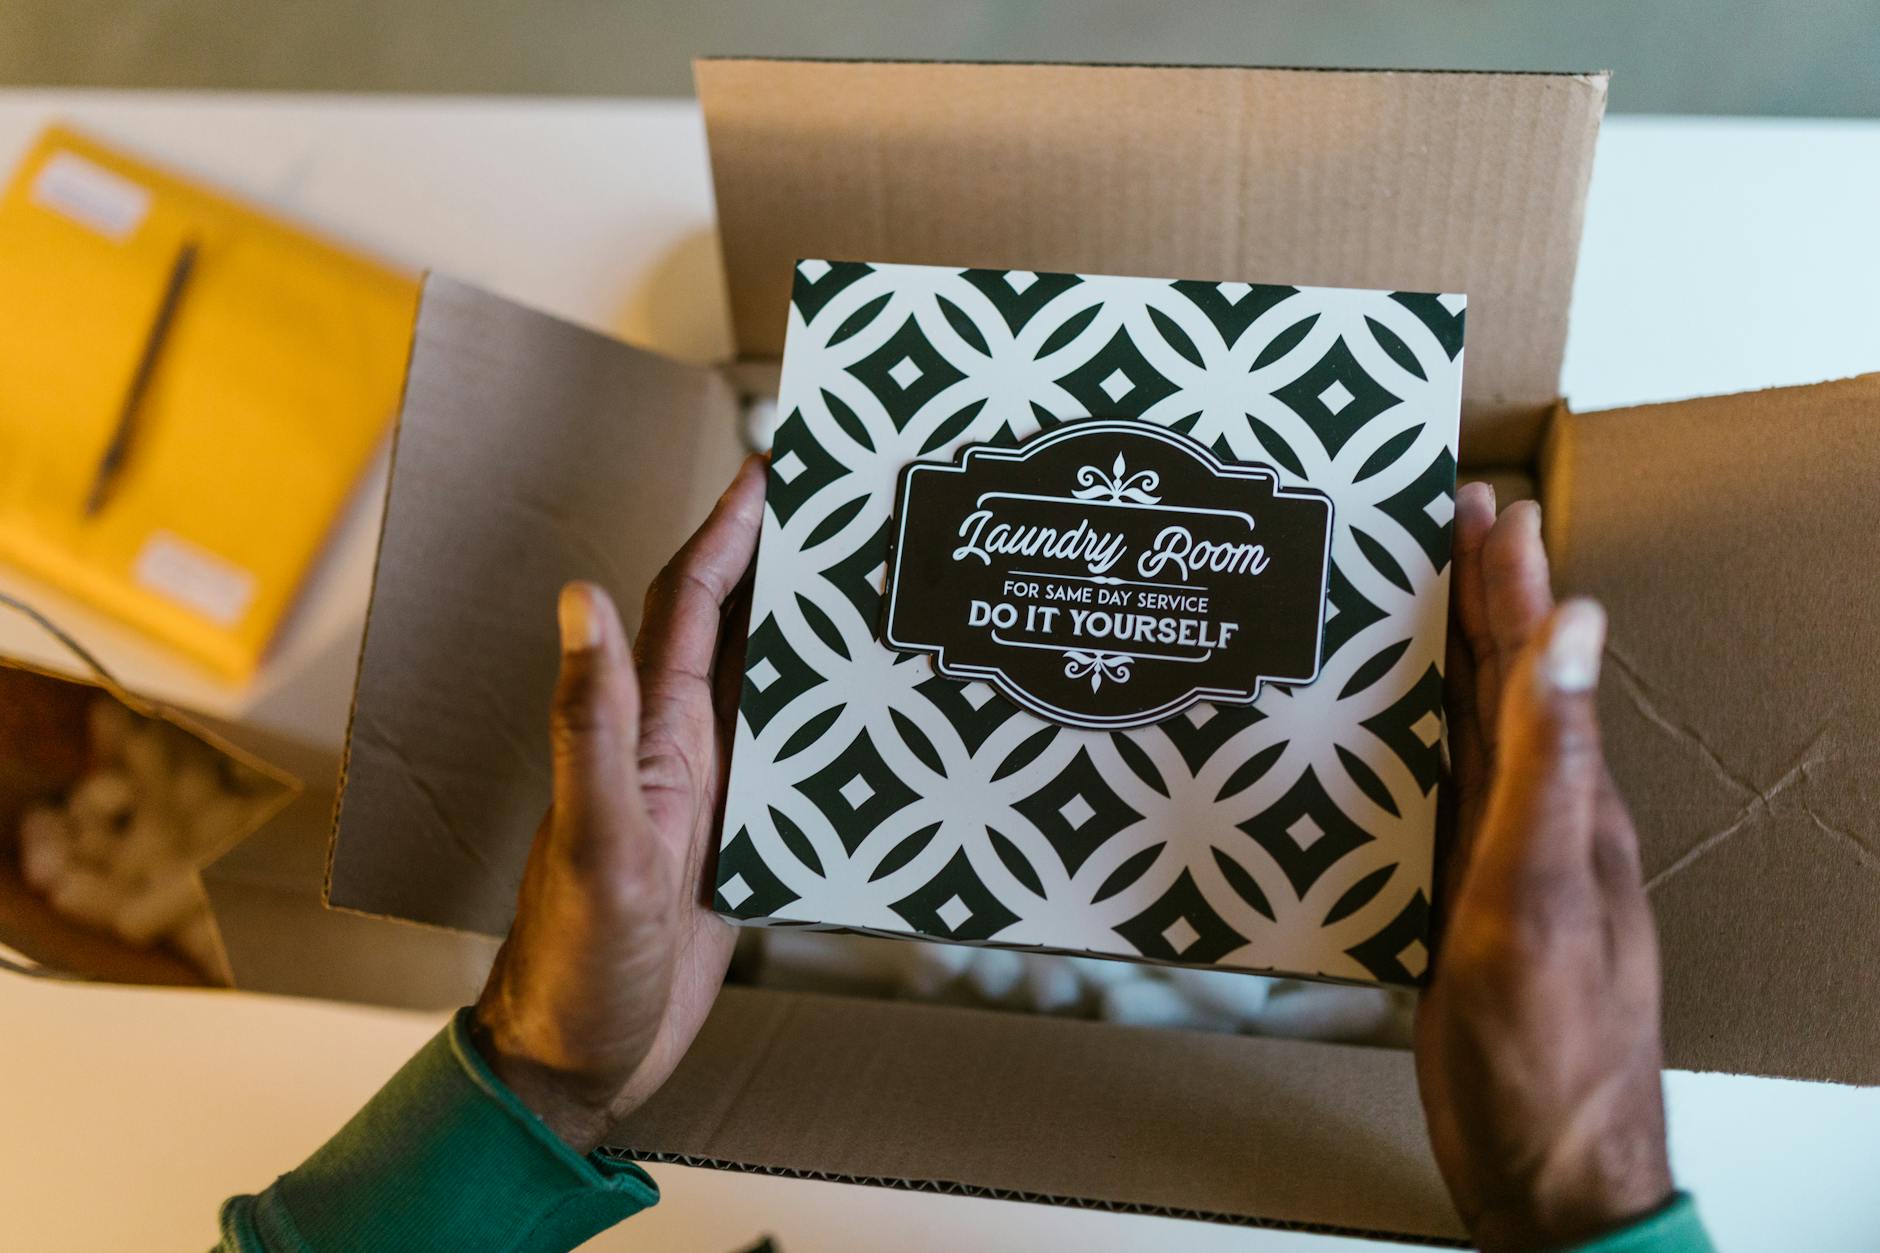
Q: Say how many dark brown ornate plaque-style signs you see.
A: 1